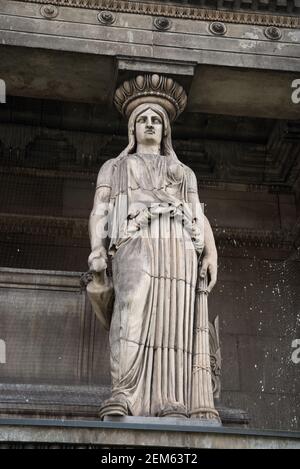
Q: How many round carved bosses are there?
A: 5